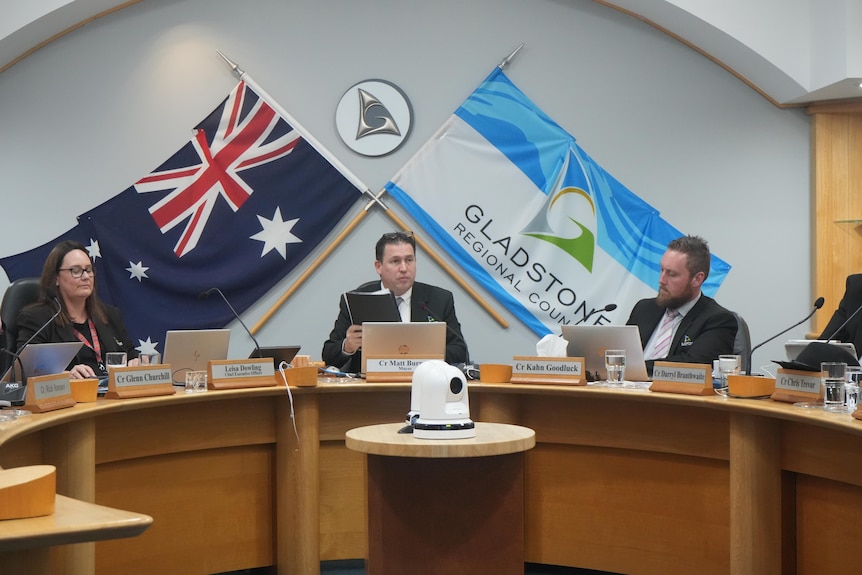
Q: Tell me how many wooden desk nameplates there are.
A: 7